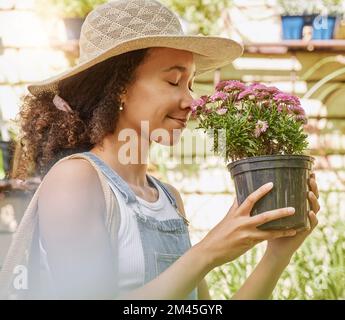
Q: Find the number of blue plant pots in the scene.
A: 2